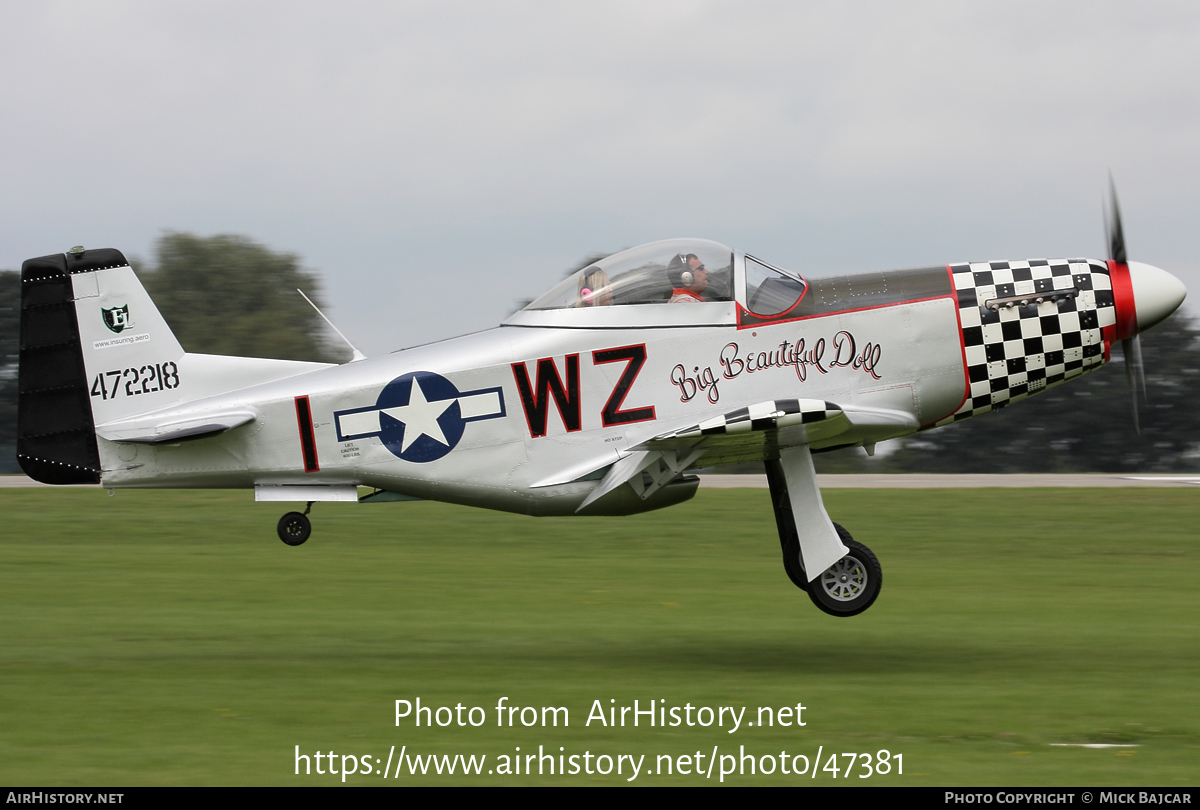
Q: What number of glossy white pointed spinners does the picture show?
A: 1